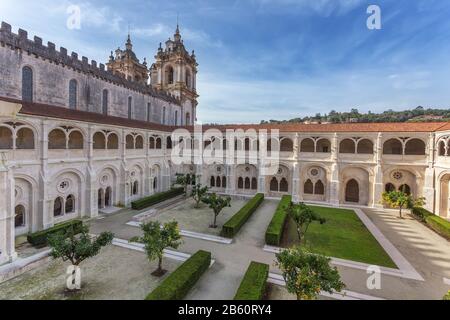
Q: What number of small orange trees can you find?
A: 8